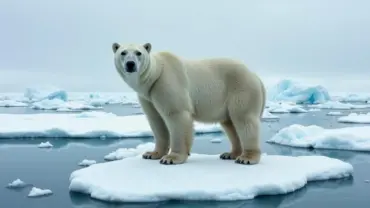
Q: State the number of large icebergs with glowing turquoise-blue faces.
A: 2